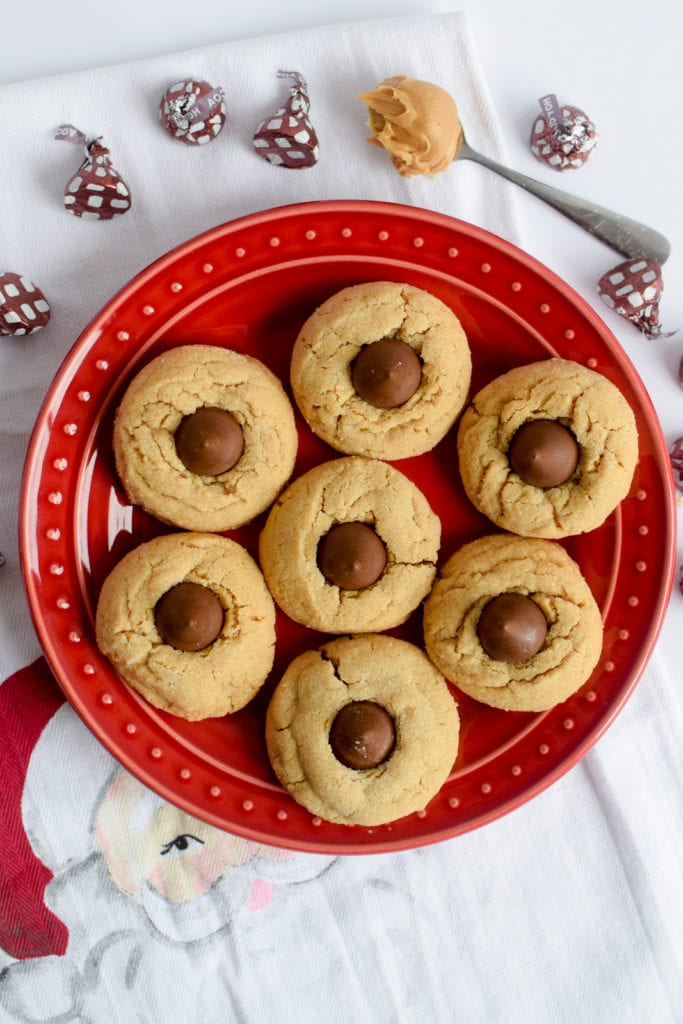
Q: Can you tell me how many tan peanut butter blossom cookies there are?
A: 7